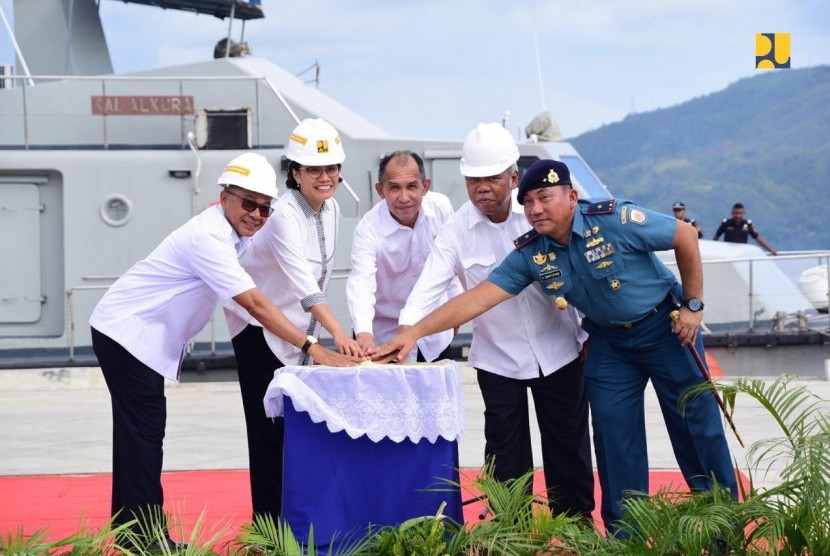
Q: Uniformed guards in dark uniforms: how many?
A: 2